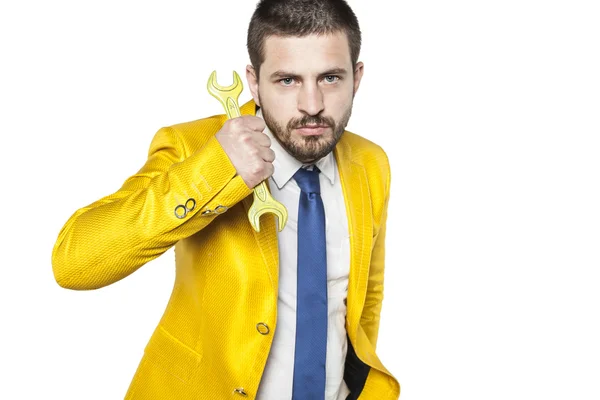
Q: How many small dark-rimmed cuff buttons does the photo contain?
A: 4